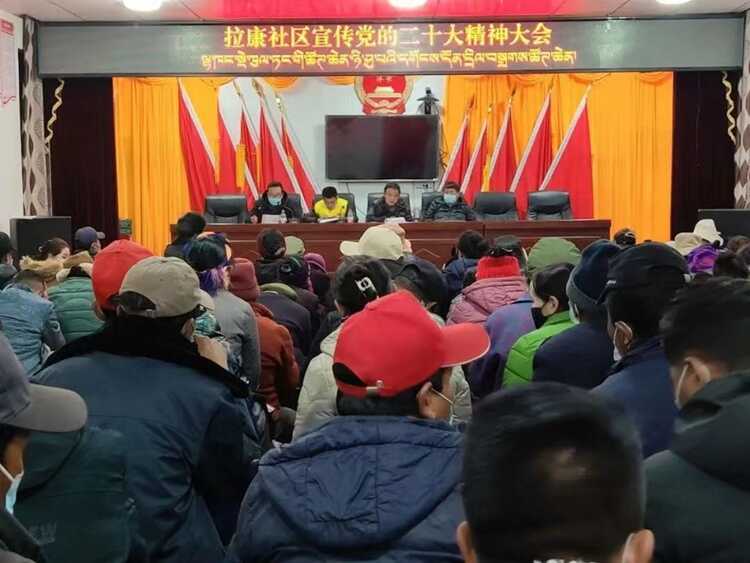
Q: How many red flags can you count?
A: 10